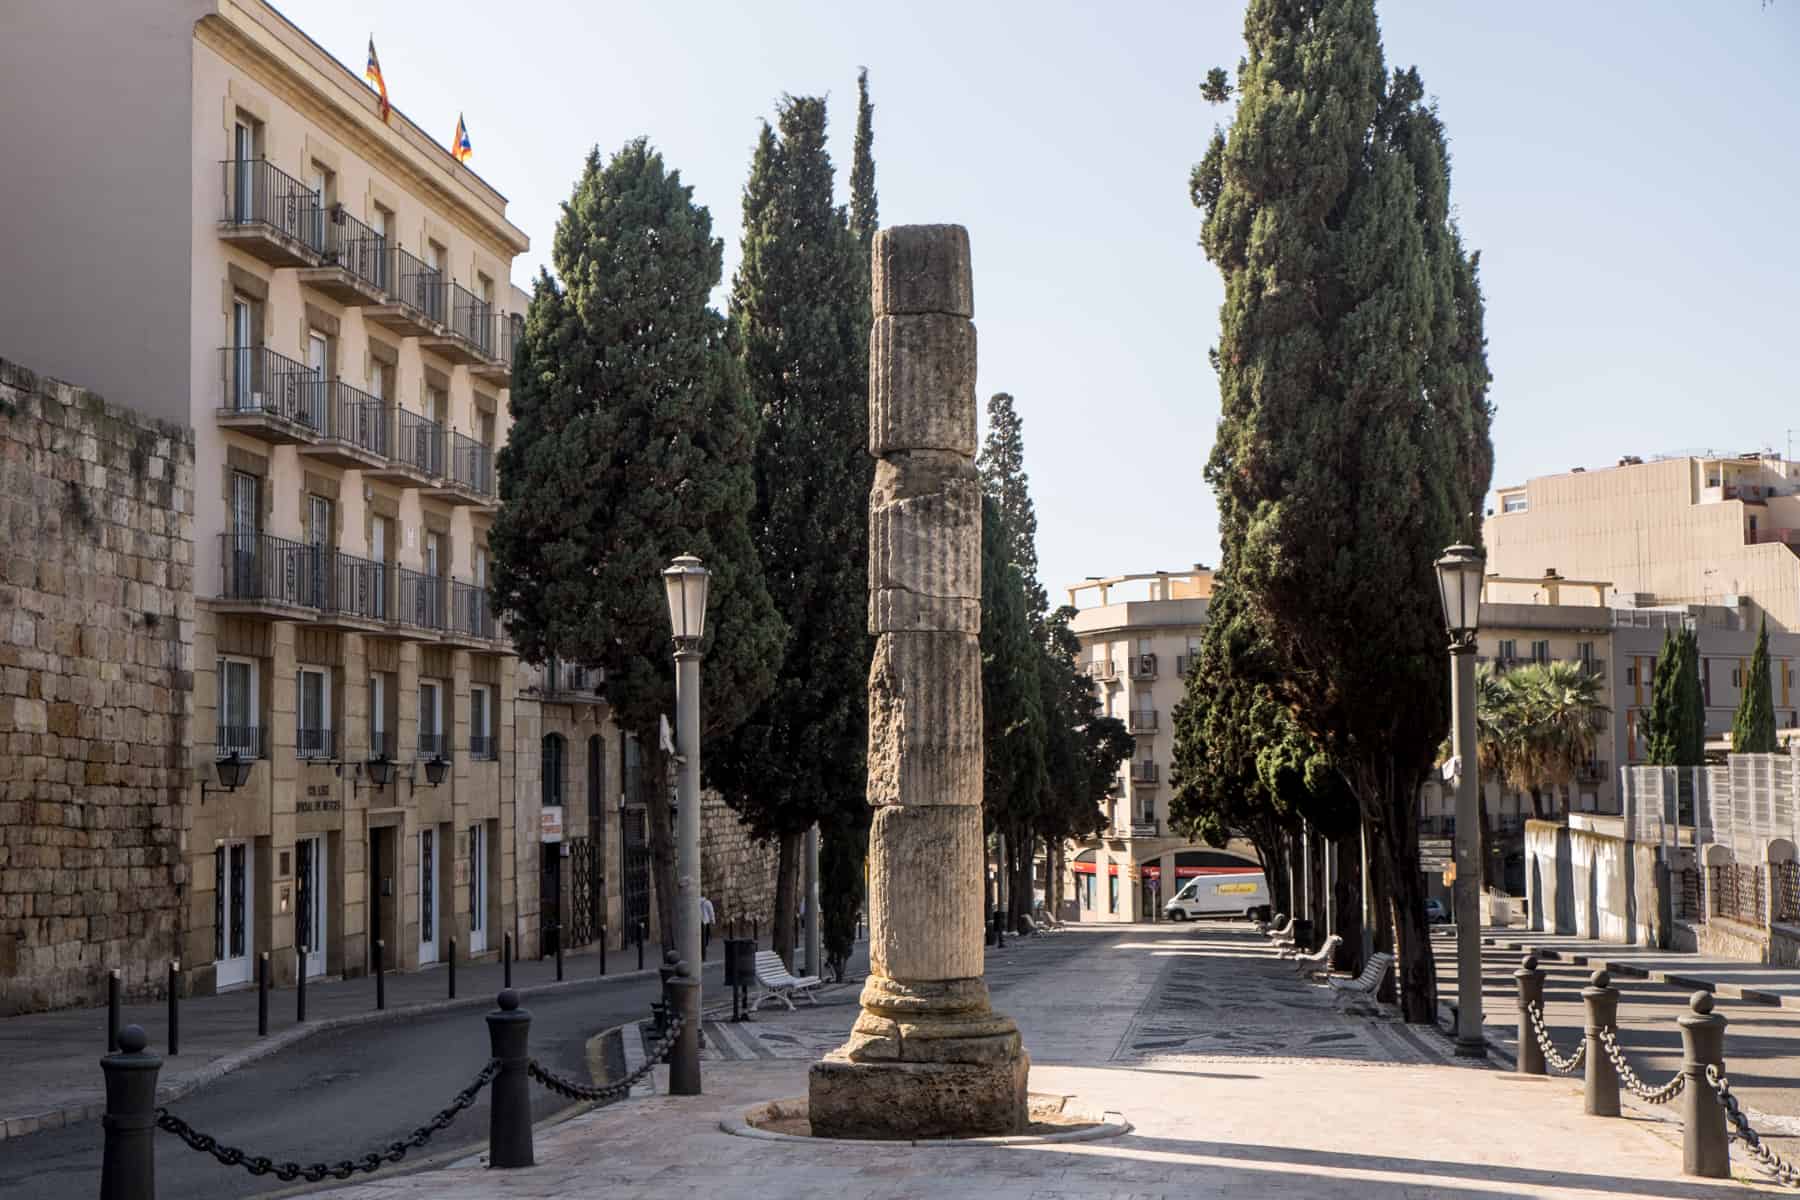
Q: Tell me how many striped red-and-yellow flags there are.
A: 2